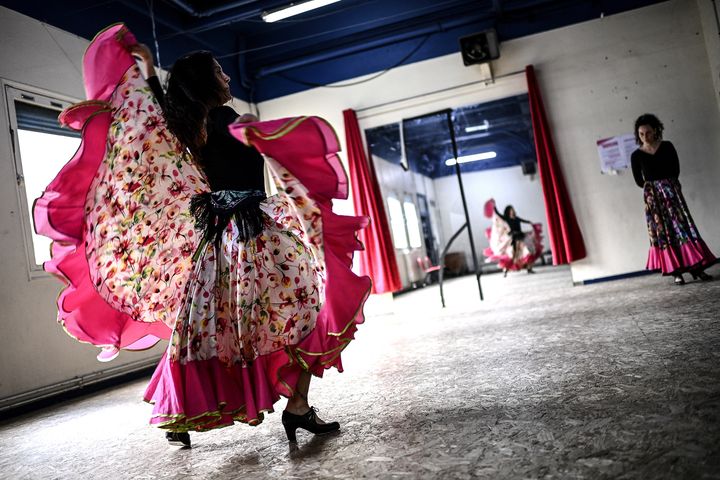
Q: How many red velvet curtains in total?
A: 2